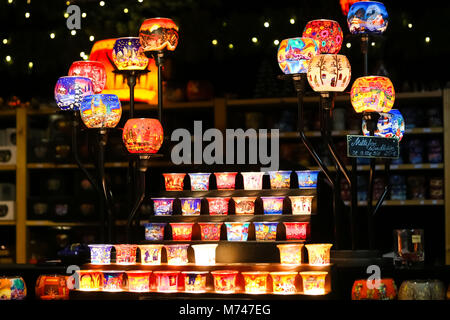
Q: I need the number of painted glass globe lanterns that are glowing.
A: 12